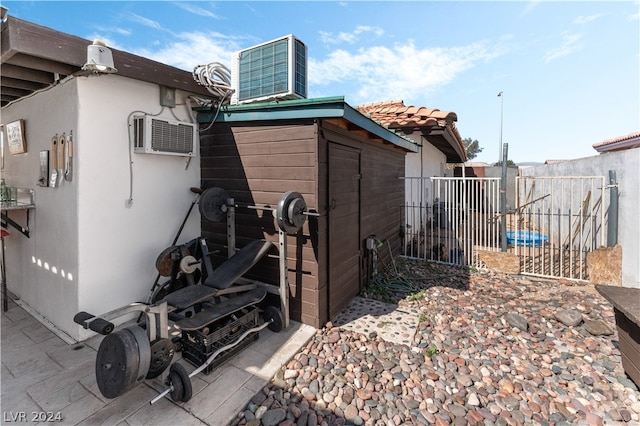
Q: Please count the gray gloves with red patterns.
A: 0